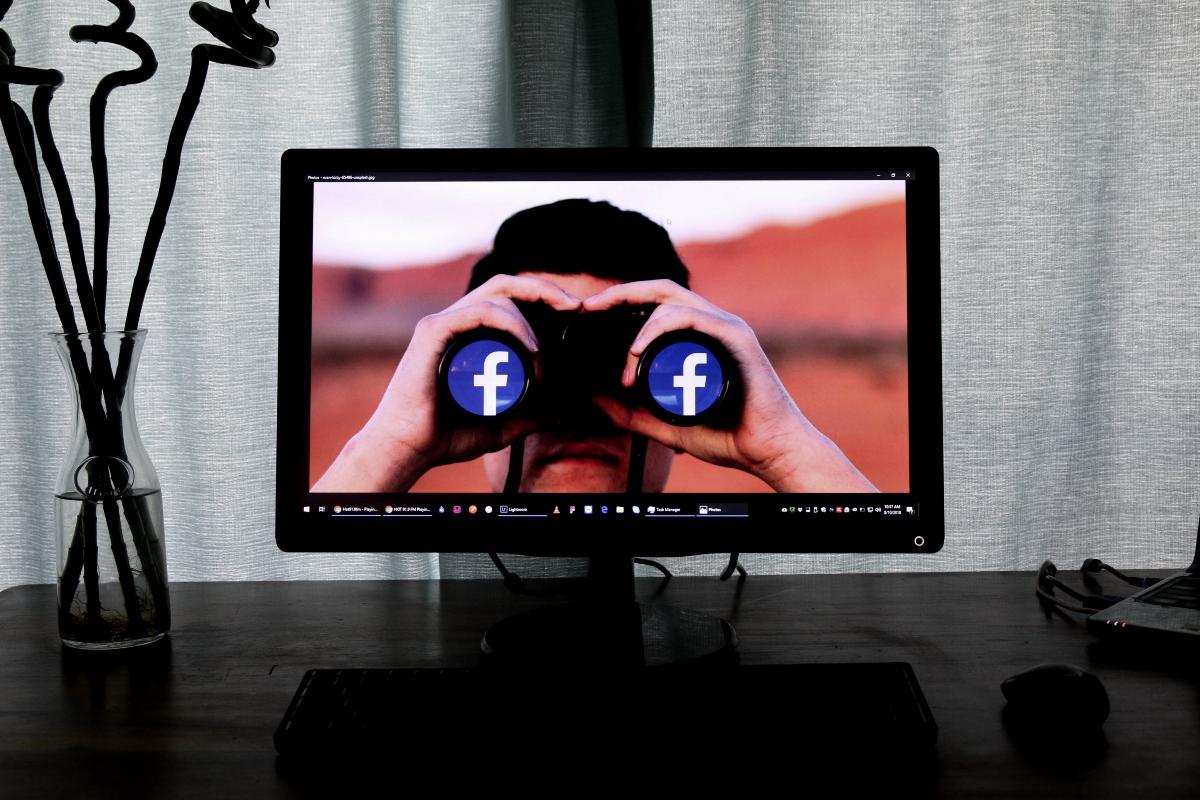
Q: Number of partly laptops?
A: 1